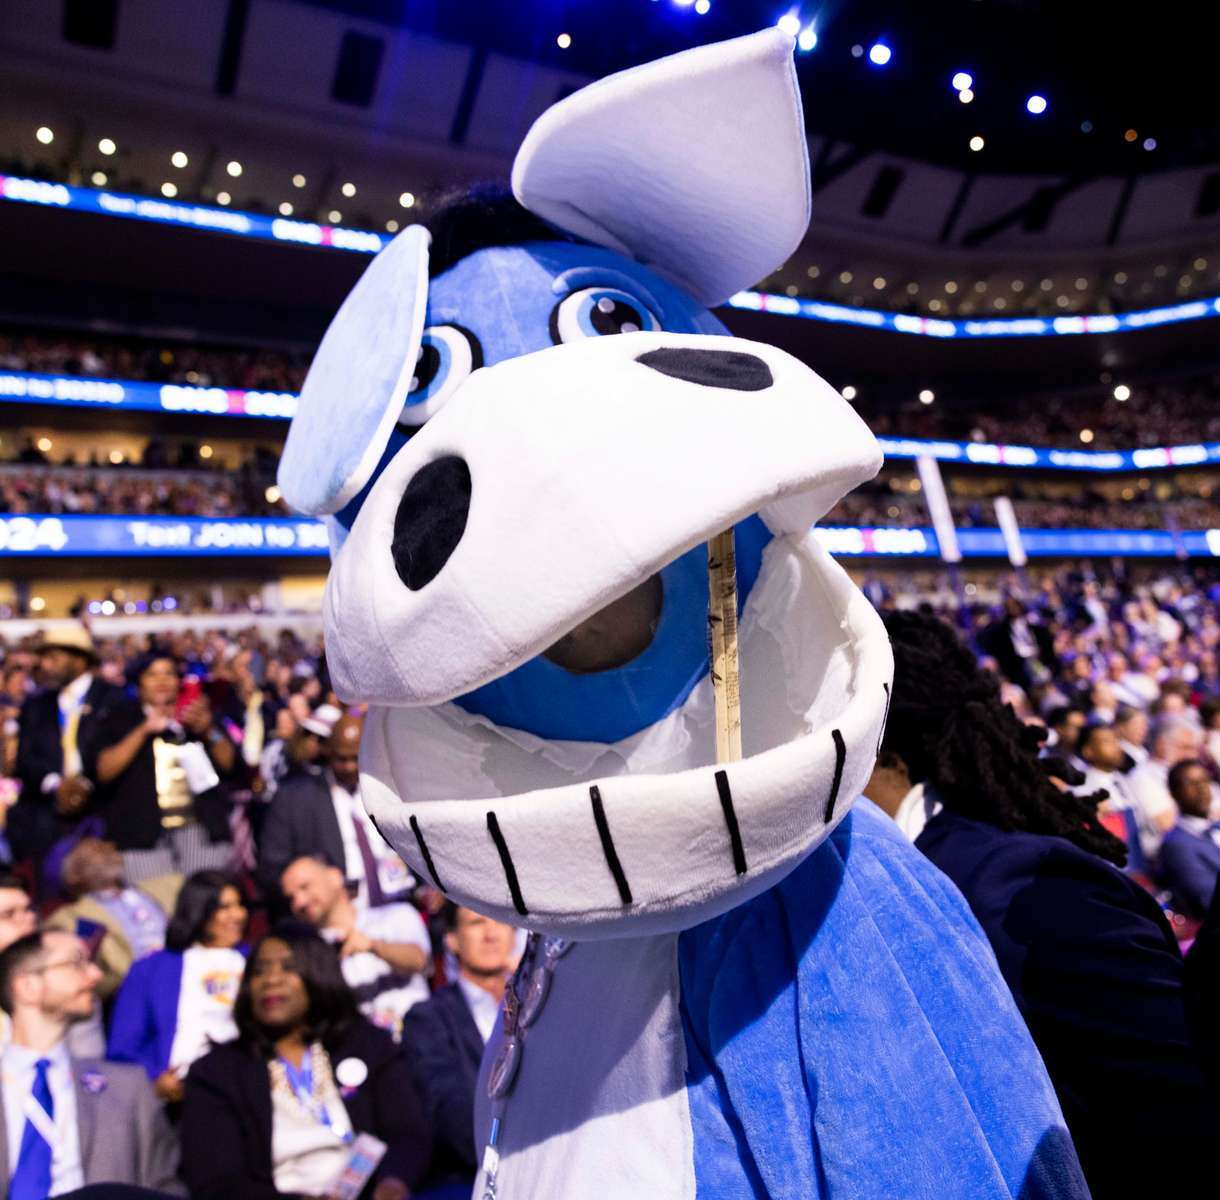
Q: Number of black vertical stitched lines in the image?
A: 7